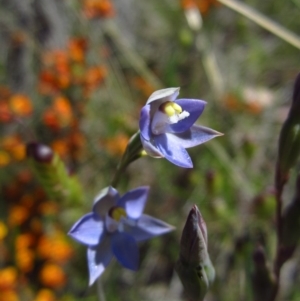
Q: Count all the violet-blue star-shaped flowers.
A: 2